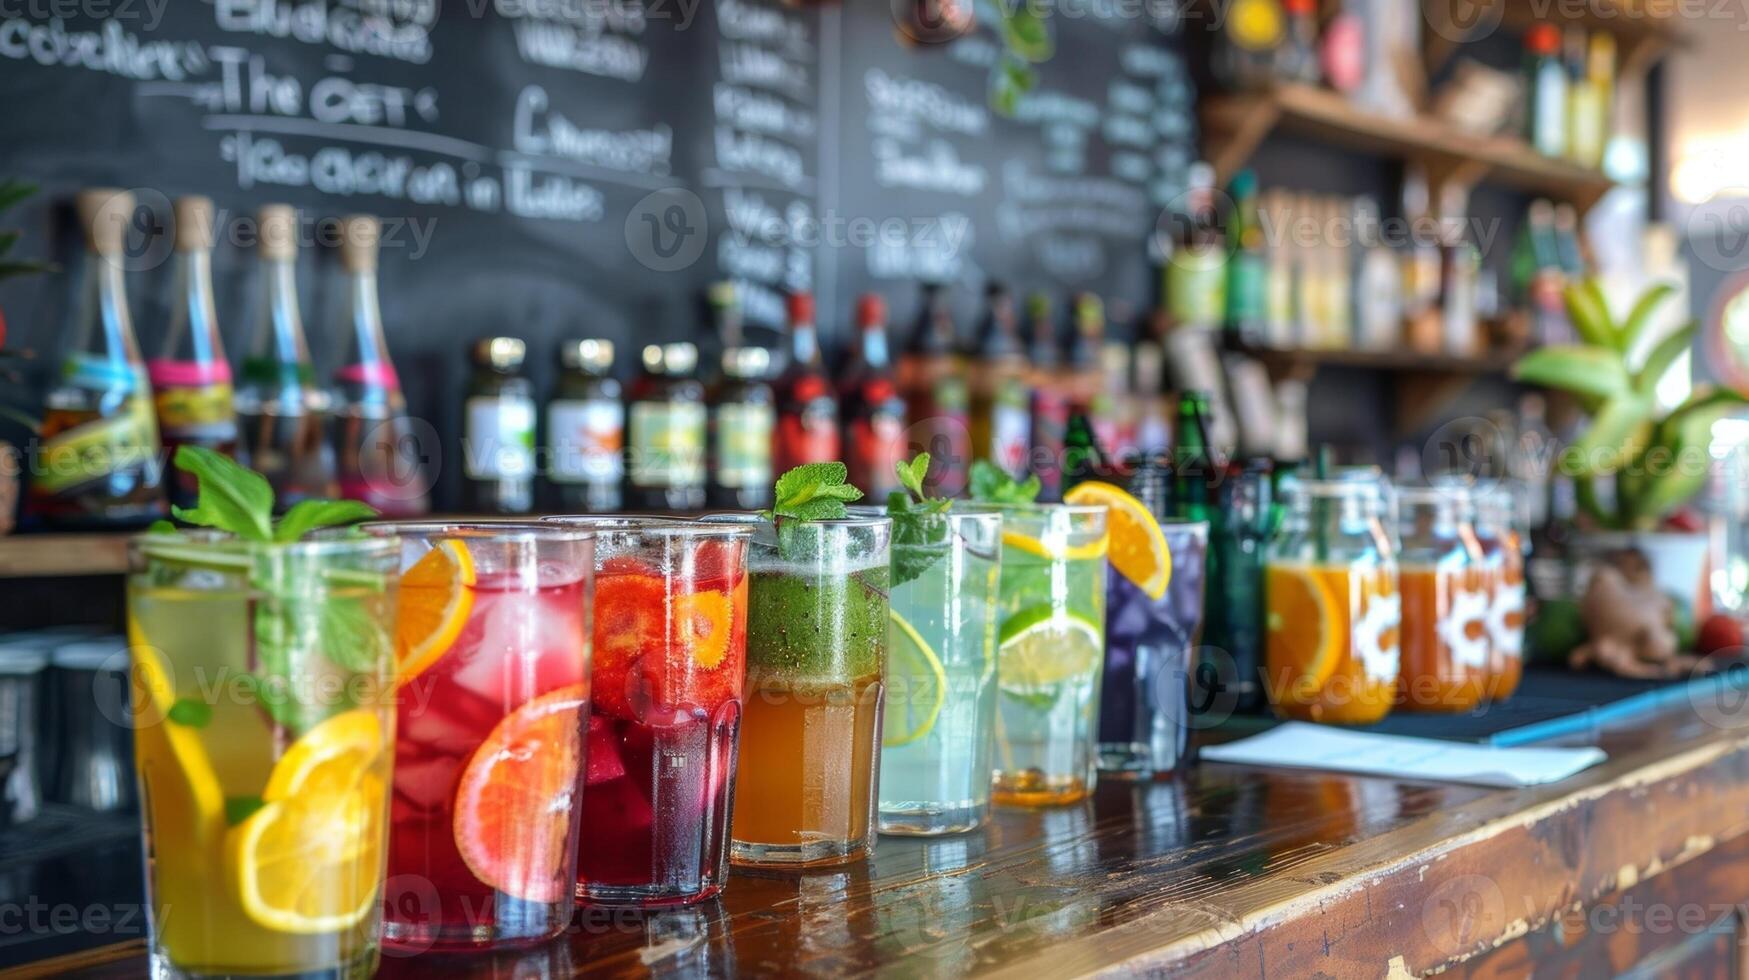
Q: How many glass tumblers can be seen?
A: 7